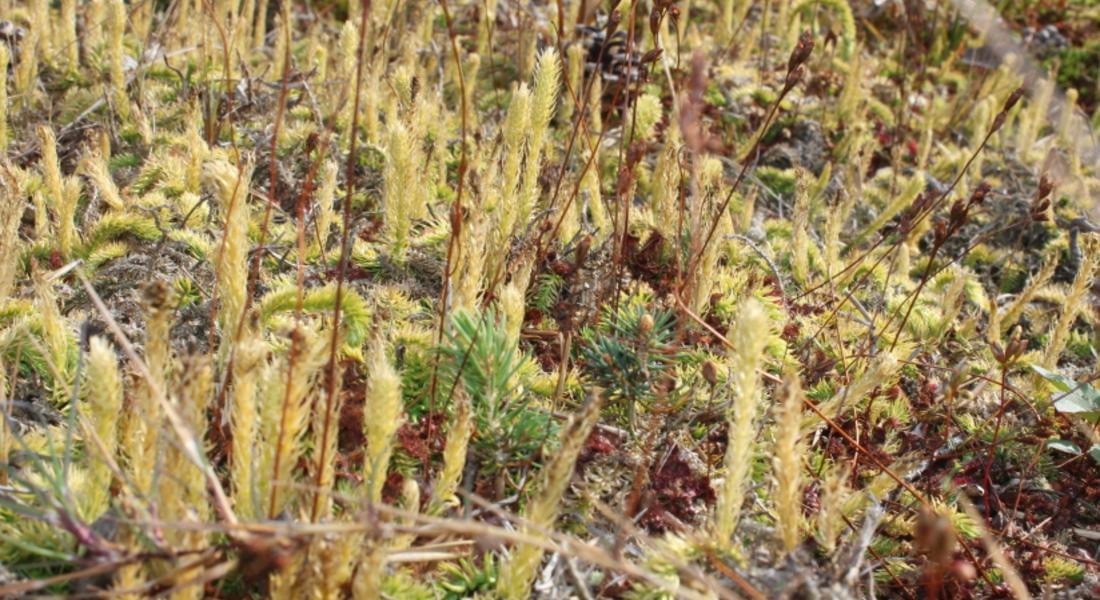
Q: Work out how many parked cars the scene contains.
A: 0